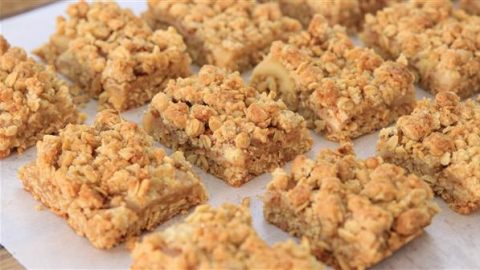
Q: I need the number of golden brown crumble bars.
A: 12